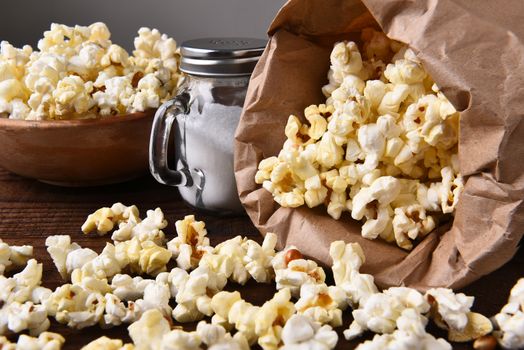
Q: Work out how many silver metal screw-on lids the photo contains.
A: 1